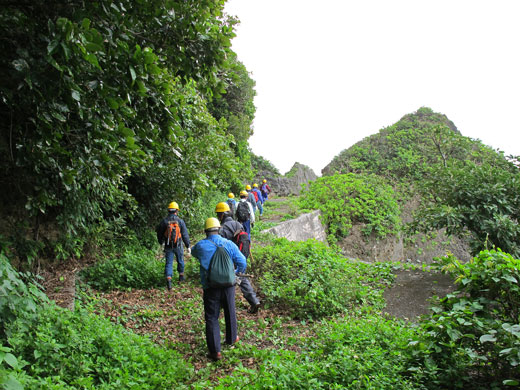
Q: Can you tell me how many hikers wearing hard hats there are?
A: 8